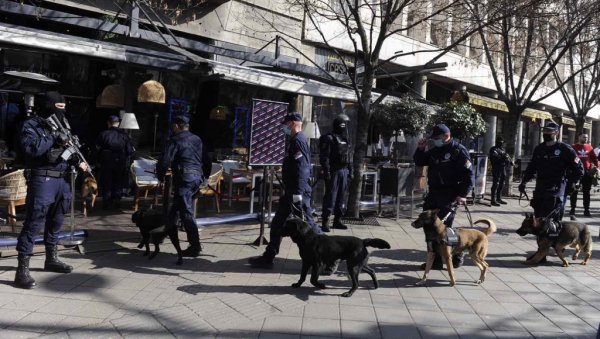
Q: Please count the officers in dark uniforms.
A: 8